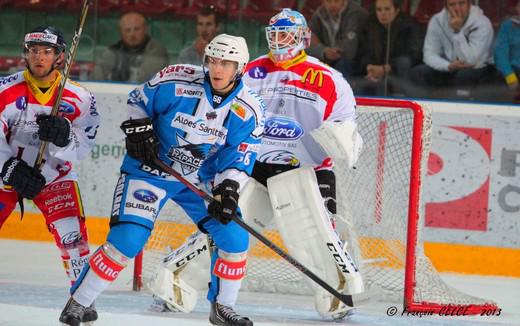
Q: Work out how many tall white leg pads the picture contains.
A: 2